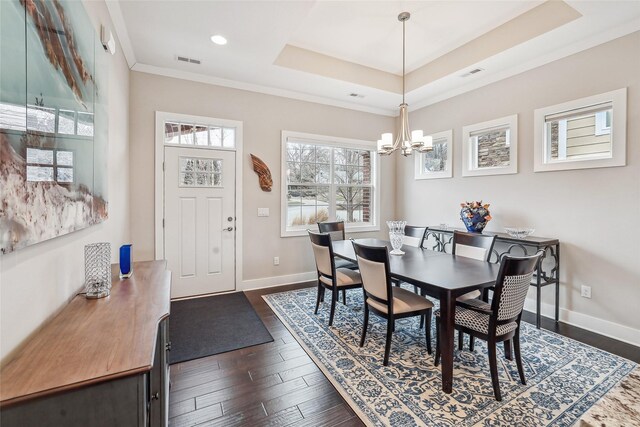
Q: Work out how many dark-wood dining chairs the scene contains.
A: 6